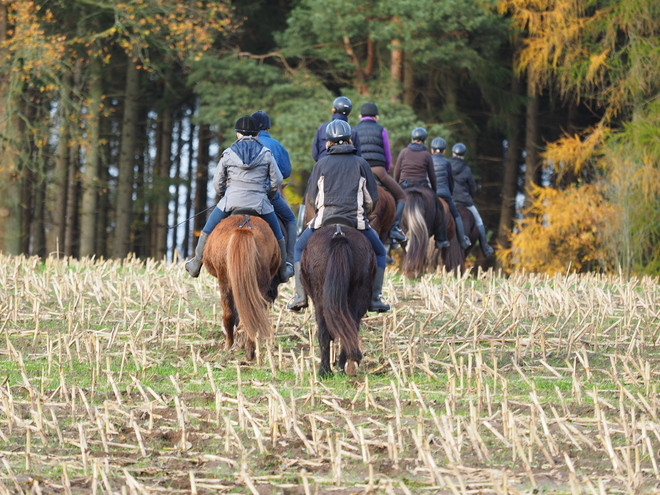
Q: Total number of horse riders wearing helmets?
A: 8